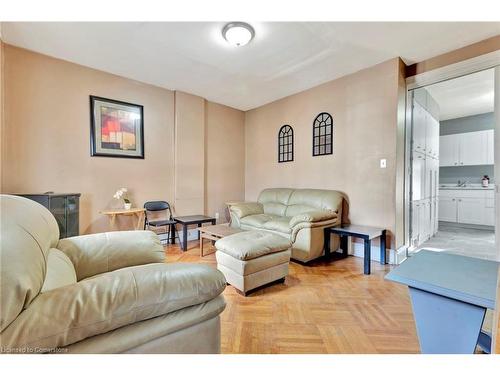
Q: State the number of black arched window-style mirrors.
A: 2